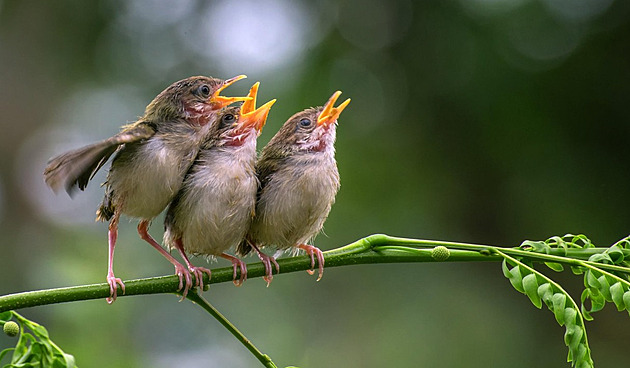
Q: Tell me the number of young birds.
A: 3